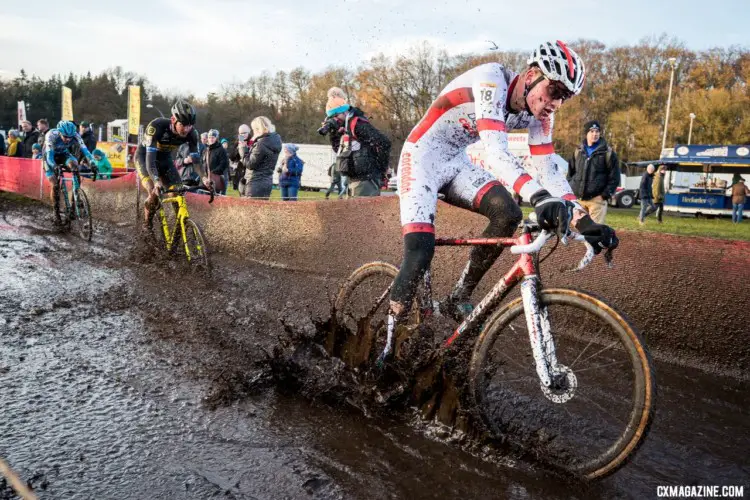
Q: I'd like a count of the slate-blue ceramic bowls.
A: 0